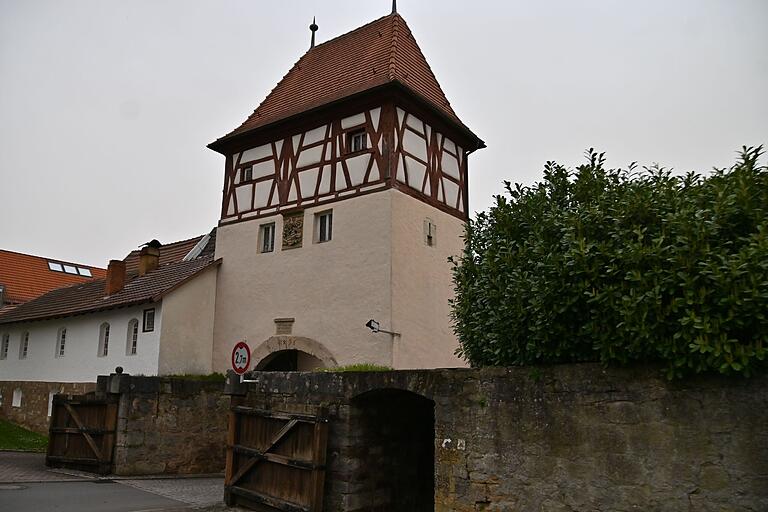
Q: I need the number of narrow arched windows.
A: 5